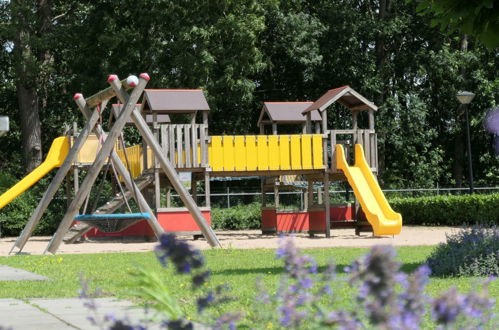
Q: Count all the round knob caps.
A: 4